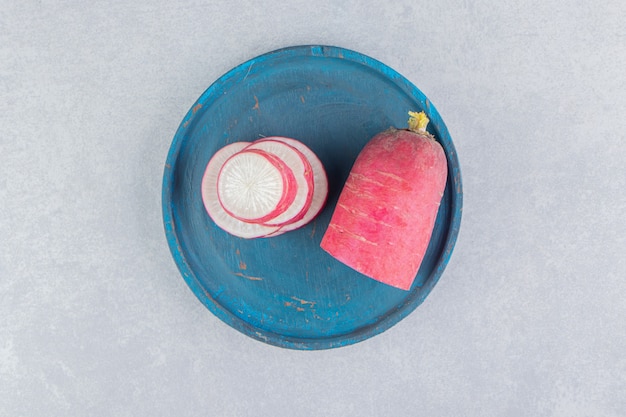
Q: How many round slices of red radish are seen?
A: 4